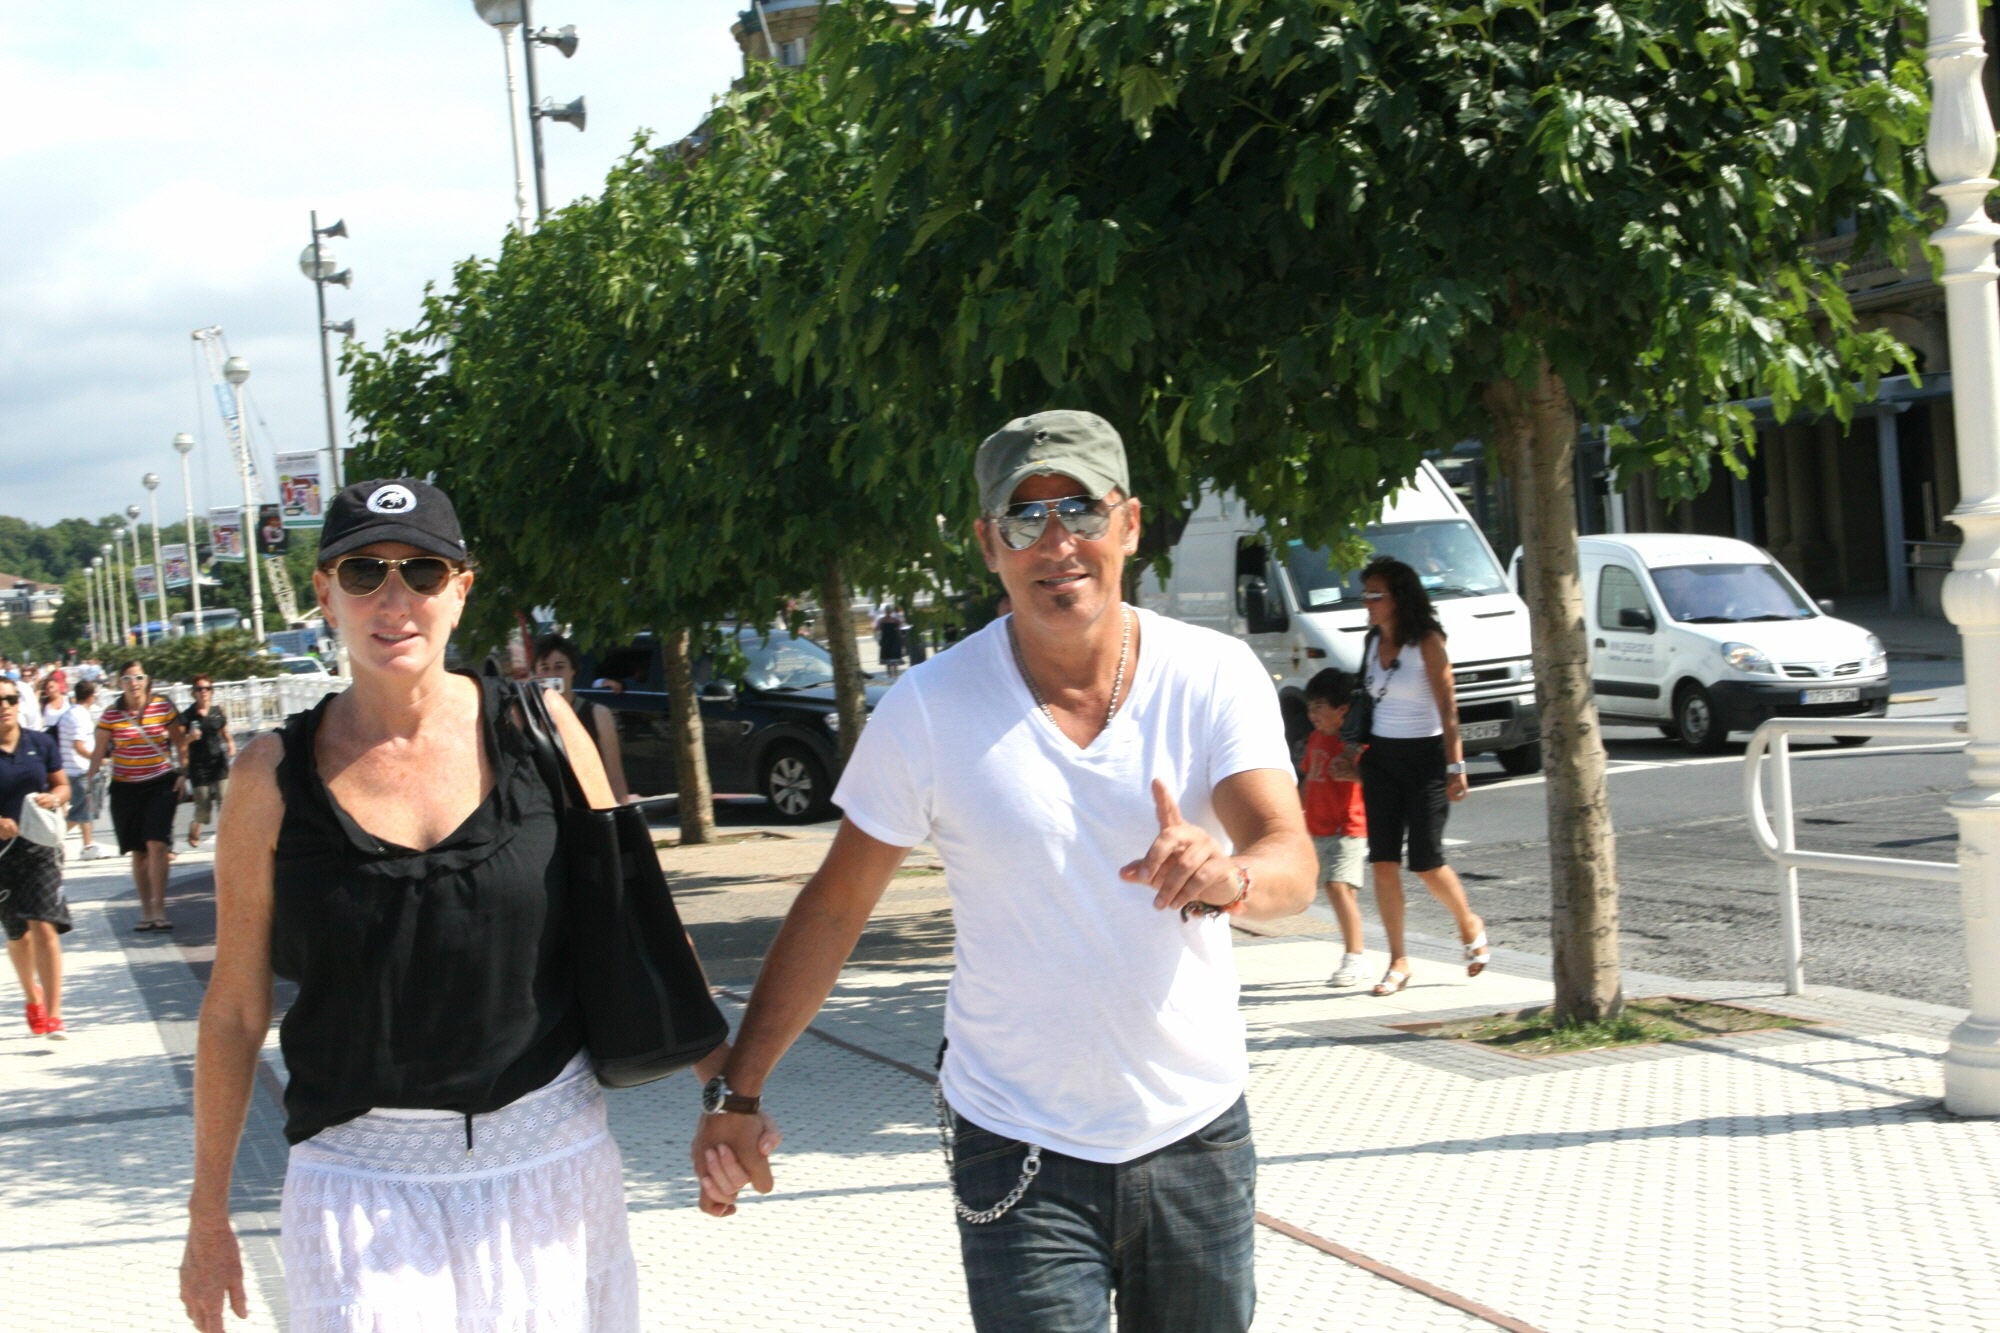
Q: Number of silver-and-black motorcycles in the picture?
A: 0